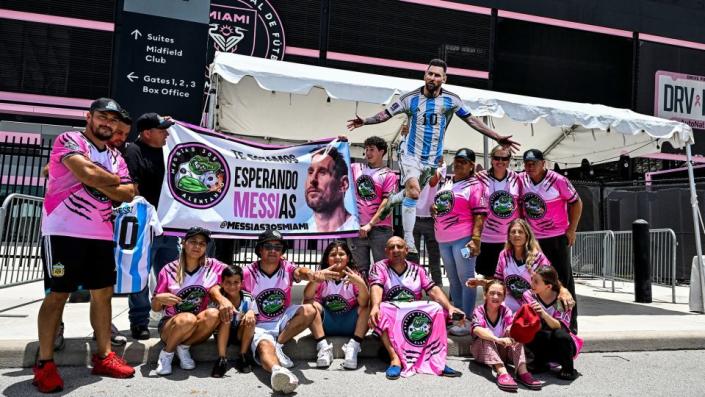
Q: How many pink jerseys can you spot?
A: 13